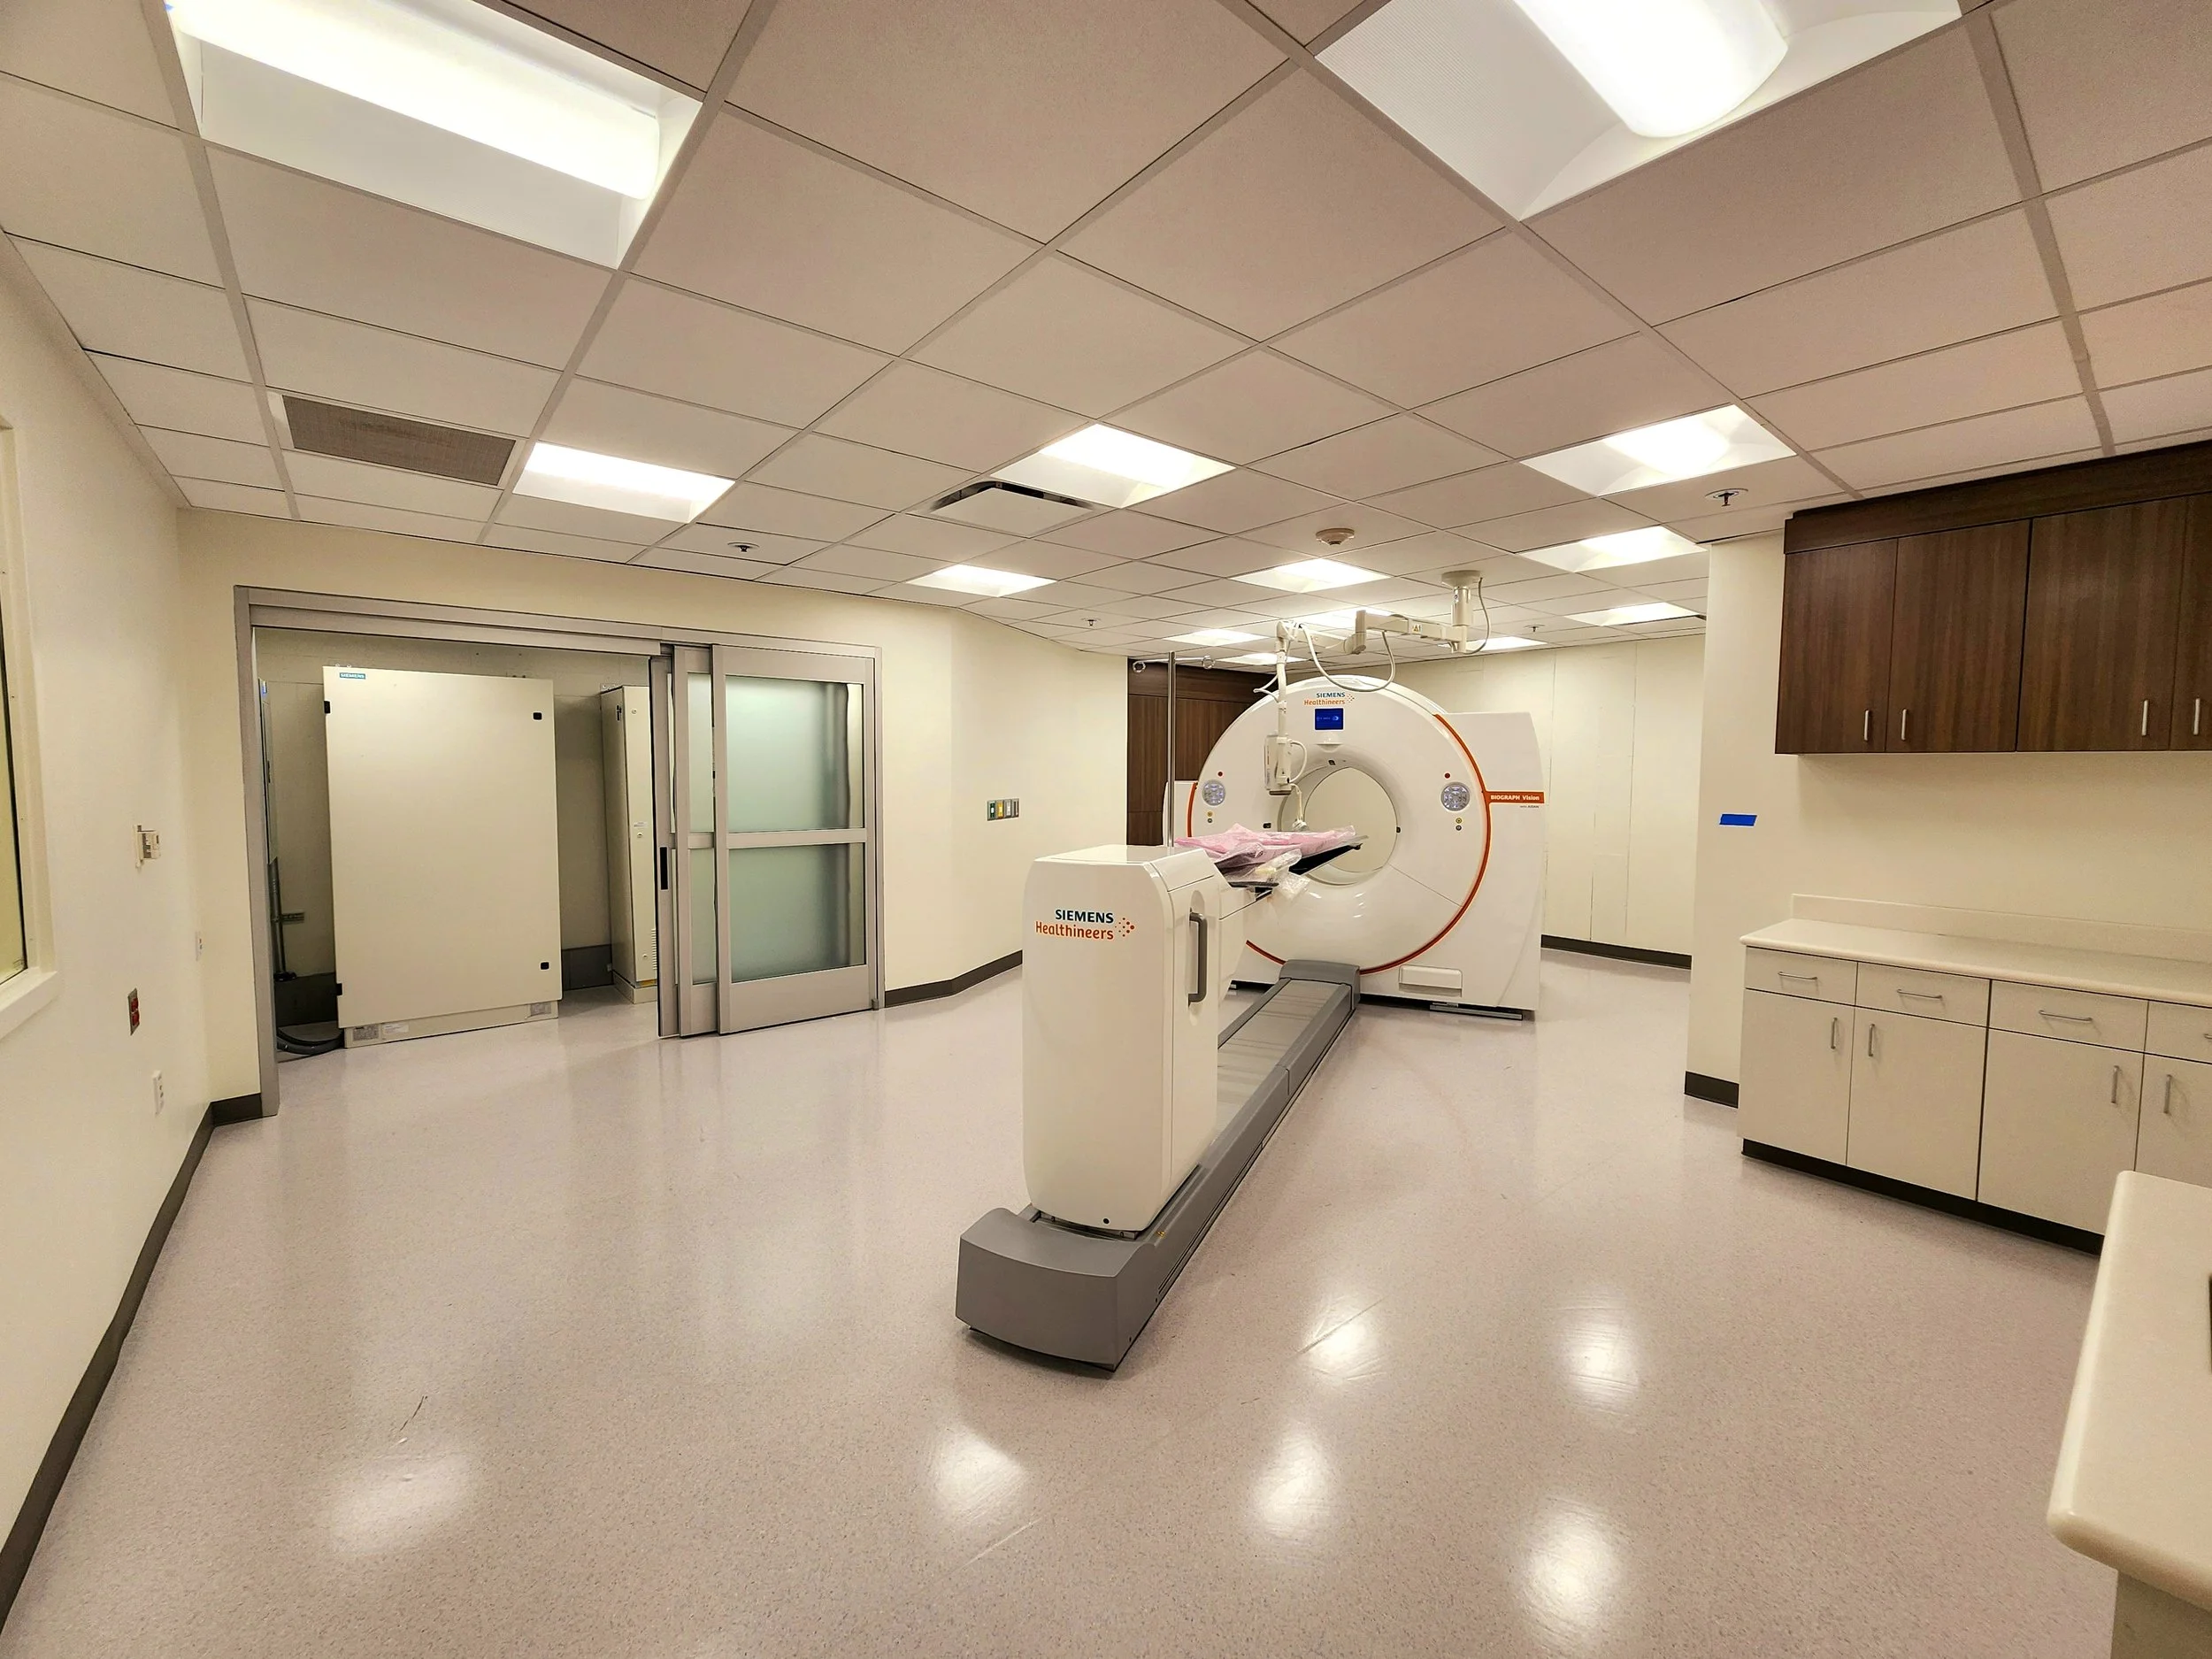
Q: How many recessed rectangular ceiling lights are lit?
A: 13